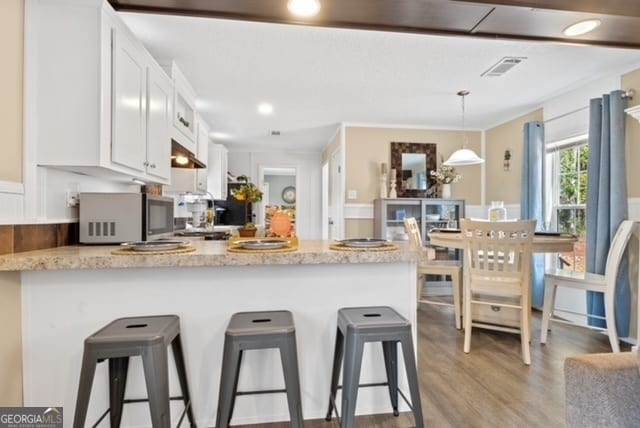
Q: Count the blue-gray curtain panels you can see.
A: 2